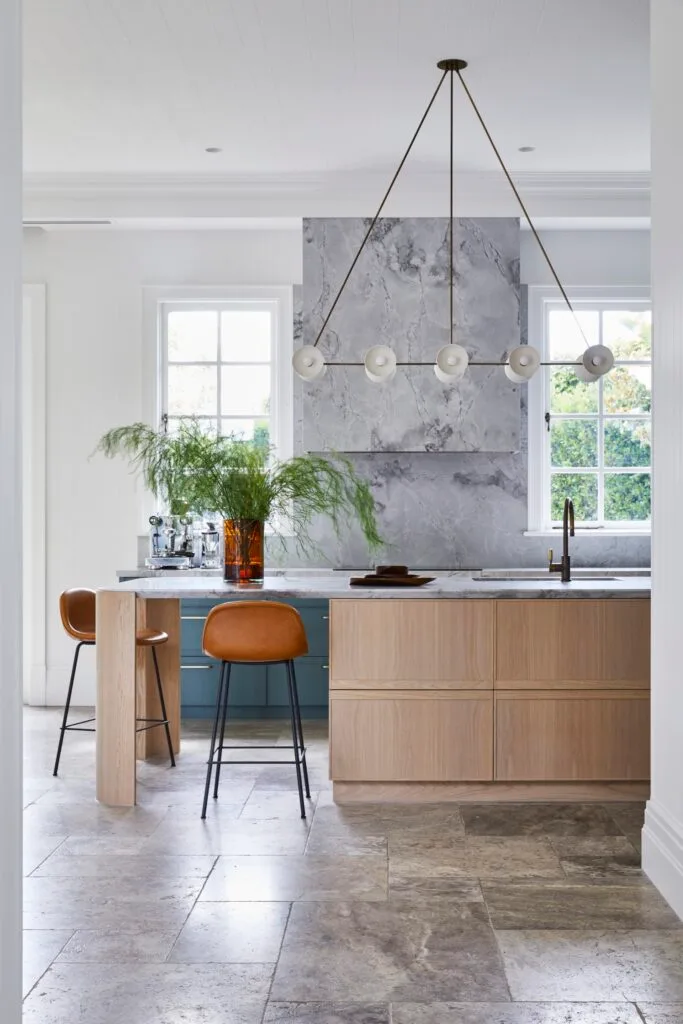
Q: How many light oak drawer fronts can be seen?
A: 4